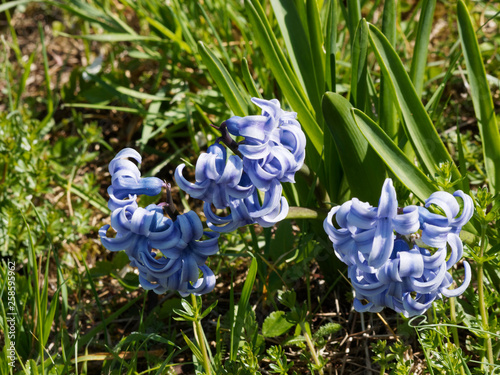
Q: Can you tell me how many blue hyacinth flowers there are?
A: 3